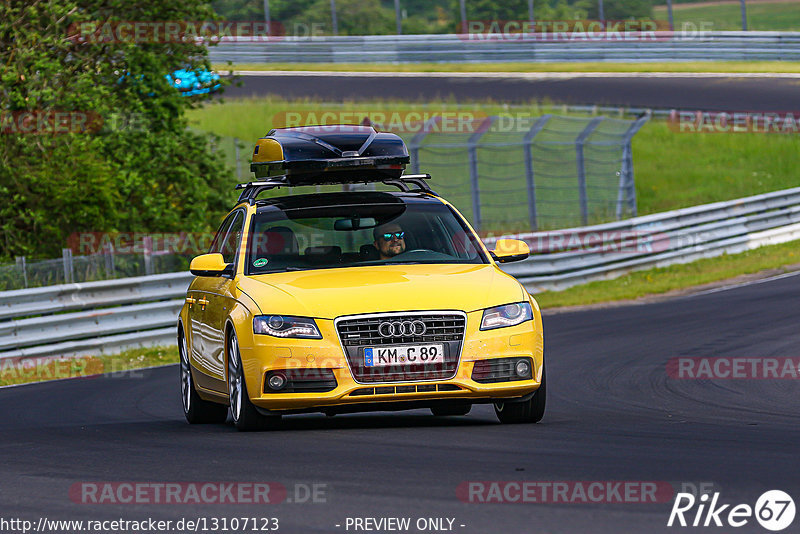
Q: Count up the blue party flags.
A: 0